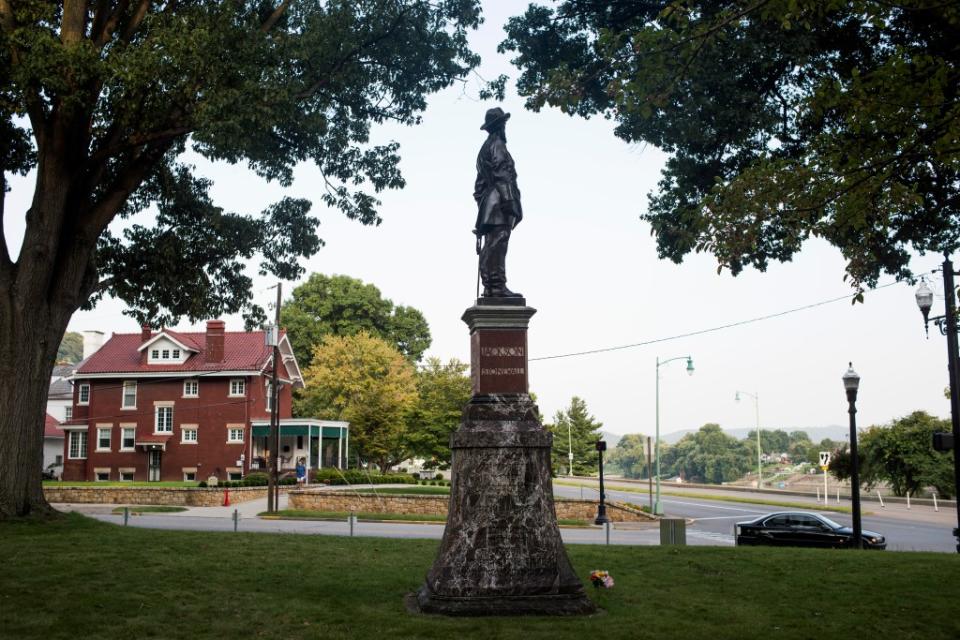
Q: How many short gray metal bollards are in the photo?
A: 5